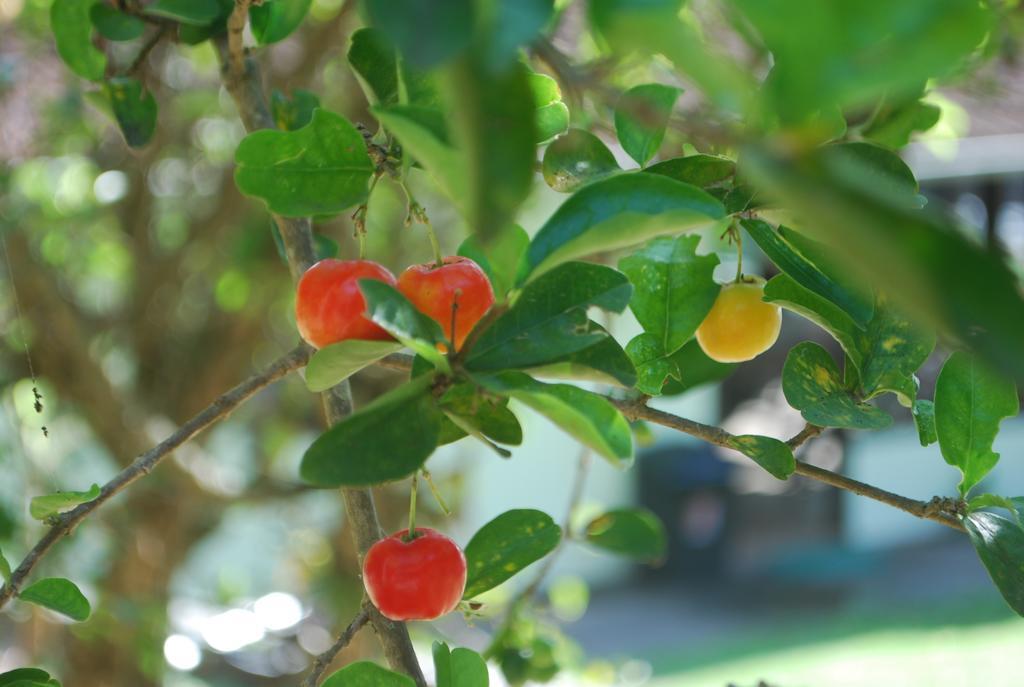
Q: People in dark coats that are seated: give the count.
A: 0